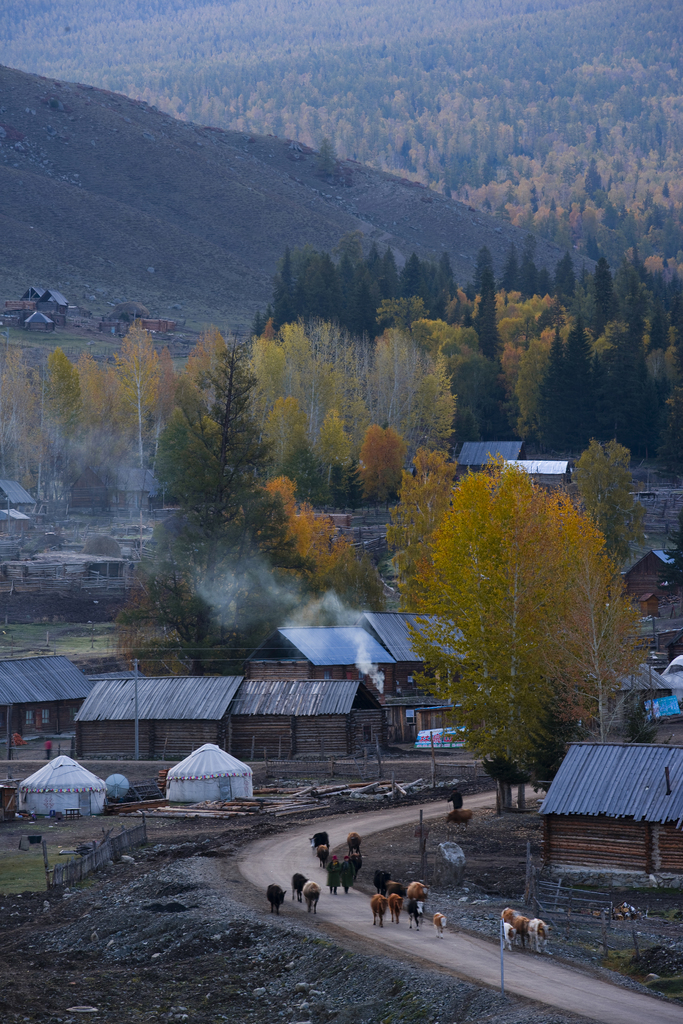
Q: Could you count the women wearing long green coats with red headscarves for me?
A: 2